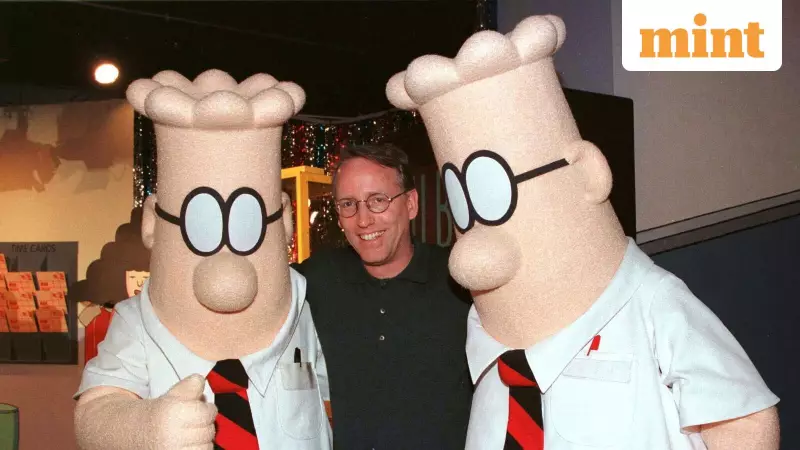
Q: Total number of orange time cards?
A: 10